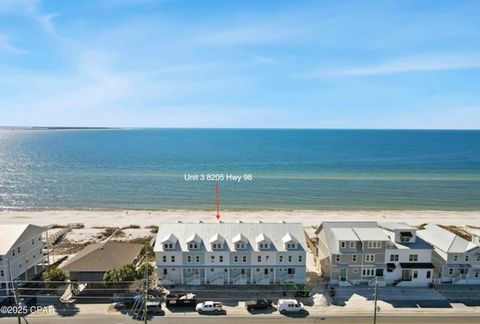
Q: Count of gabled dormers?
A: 6